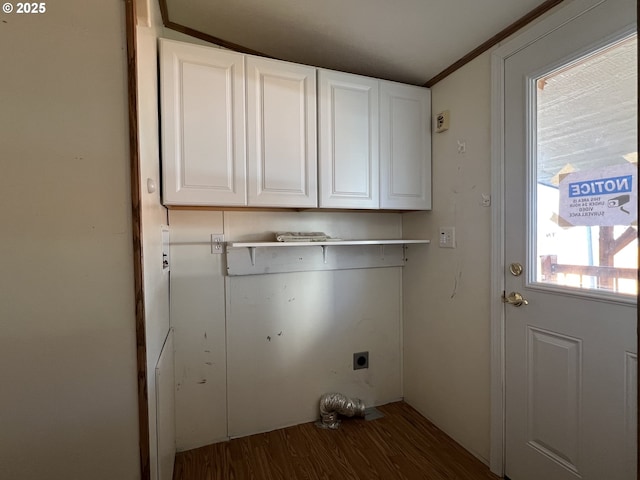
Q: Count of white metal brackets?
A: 3